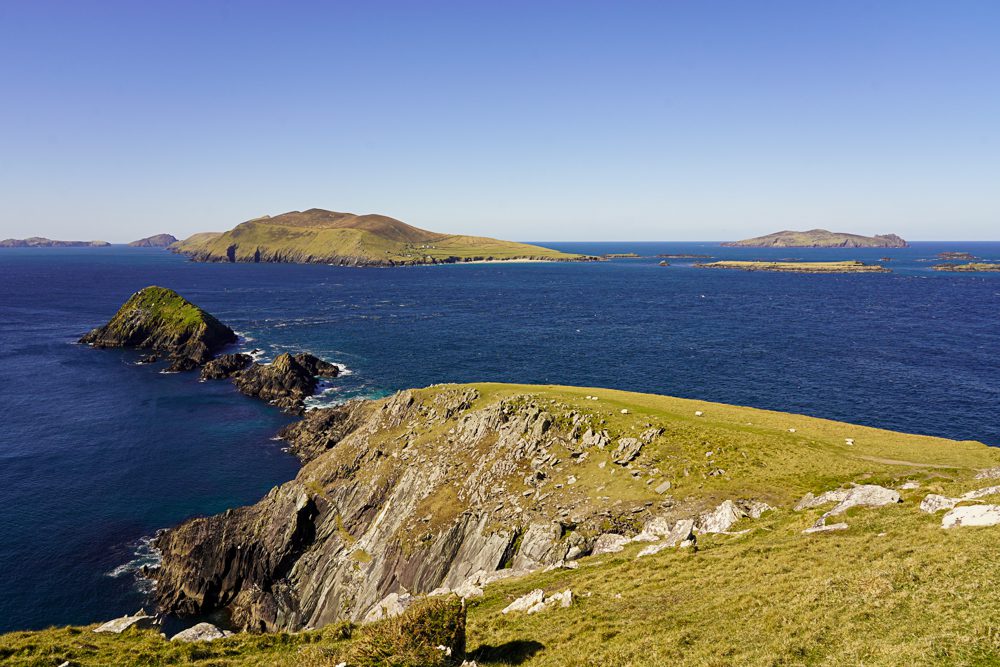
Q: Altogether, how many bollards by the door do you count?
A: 0